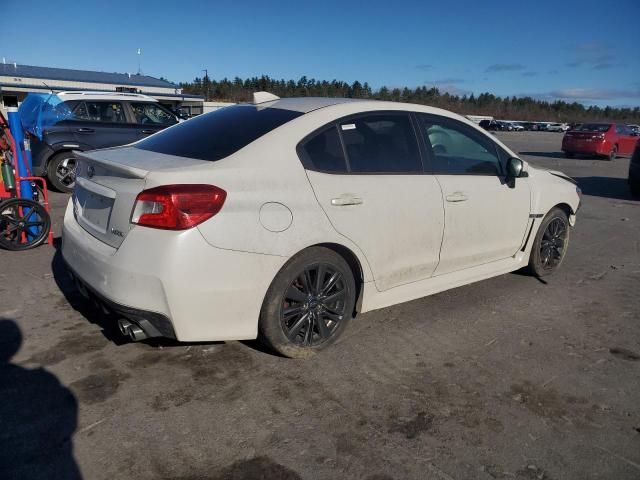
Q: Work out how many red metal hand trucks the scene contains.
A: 1